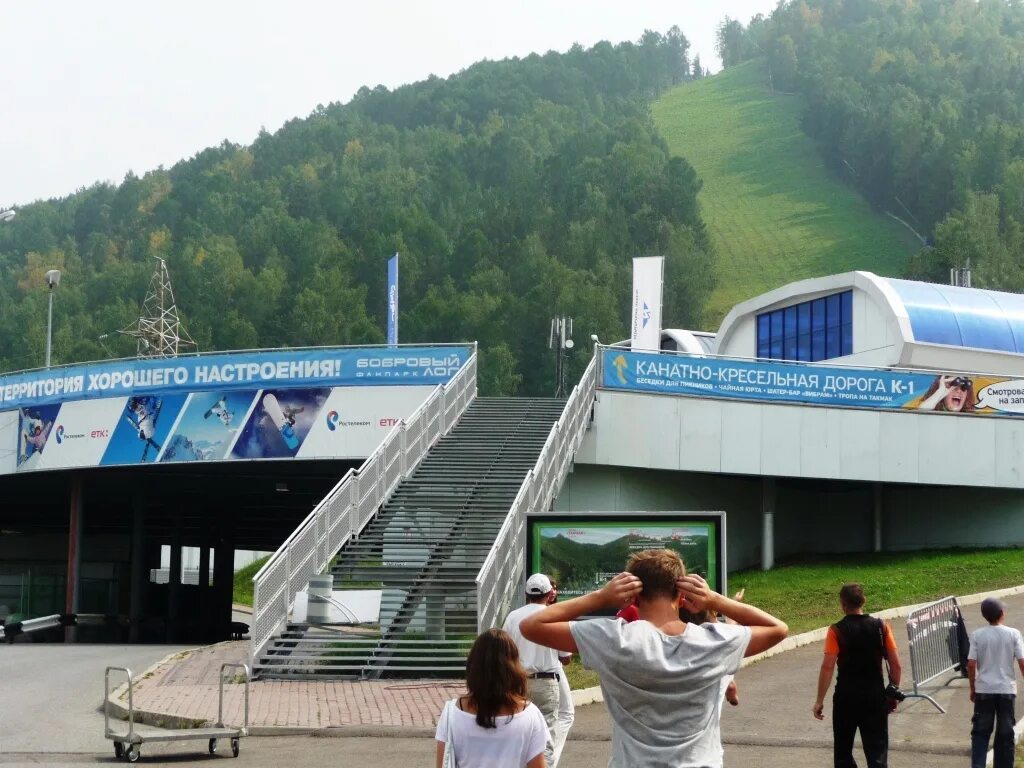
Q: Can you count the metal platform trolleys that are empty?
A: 1